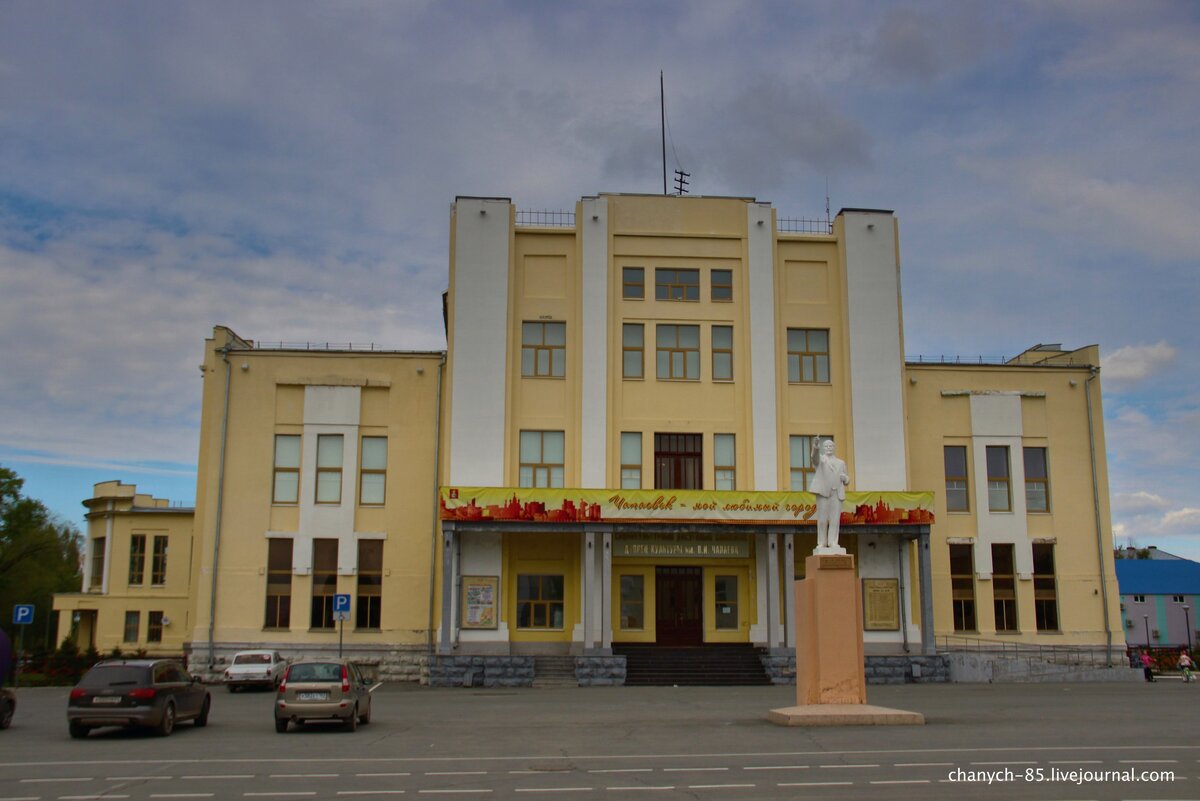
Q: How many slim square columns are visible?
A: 6